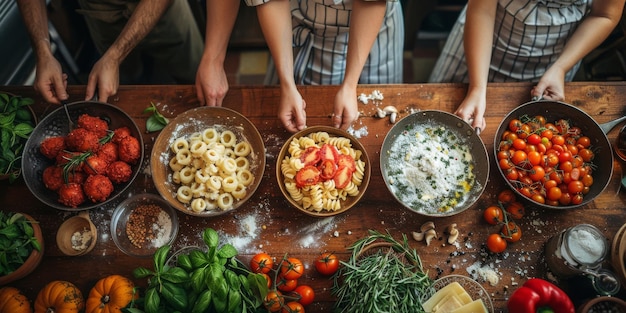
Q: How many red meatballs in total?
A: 13